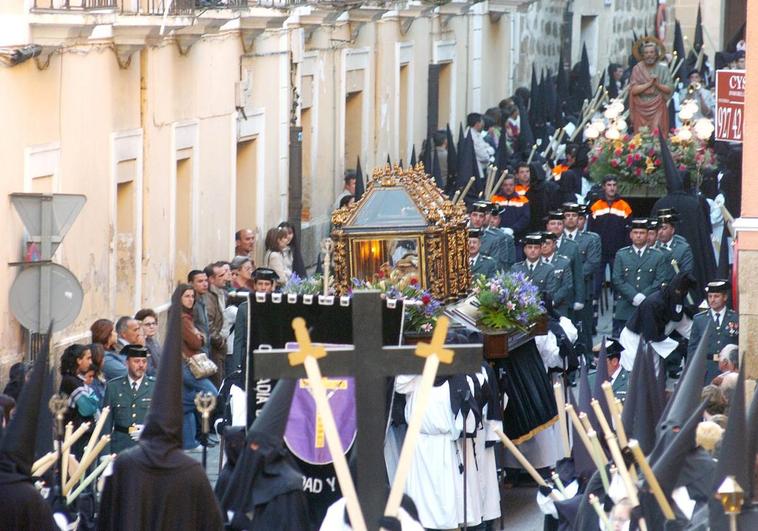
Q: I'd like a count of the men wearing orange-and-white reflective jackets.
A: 4